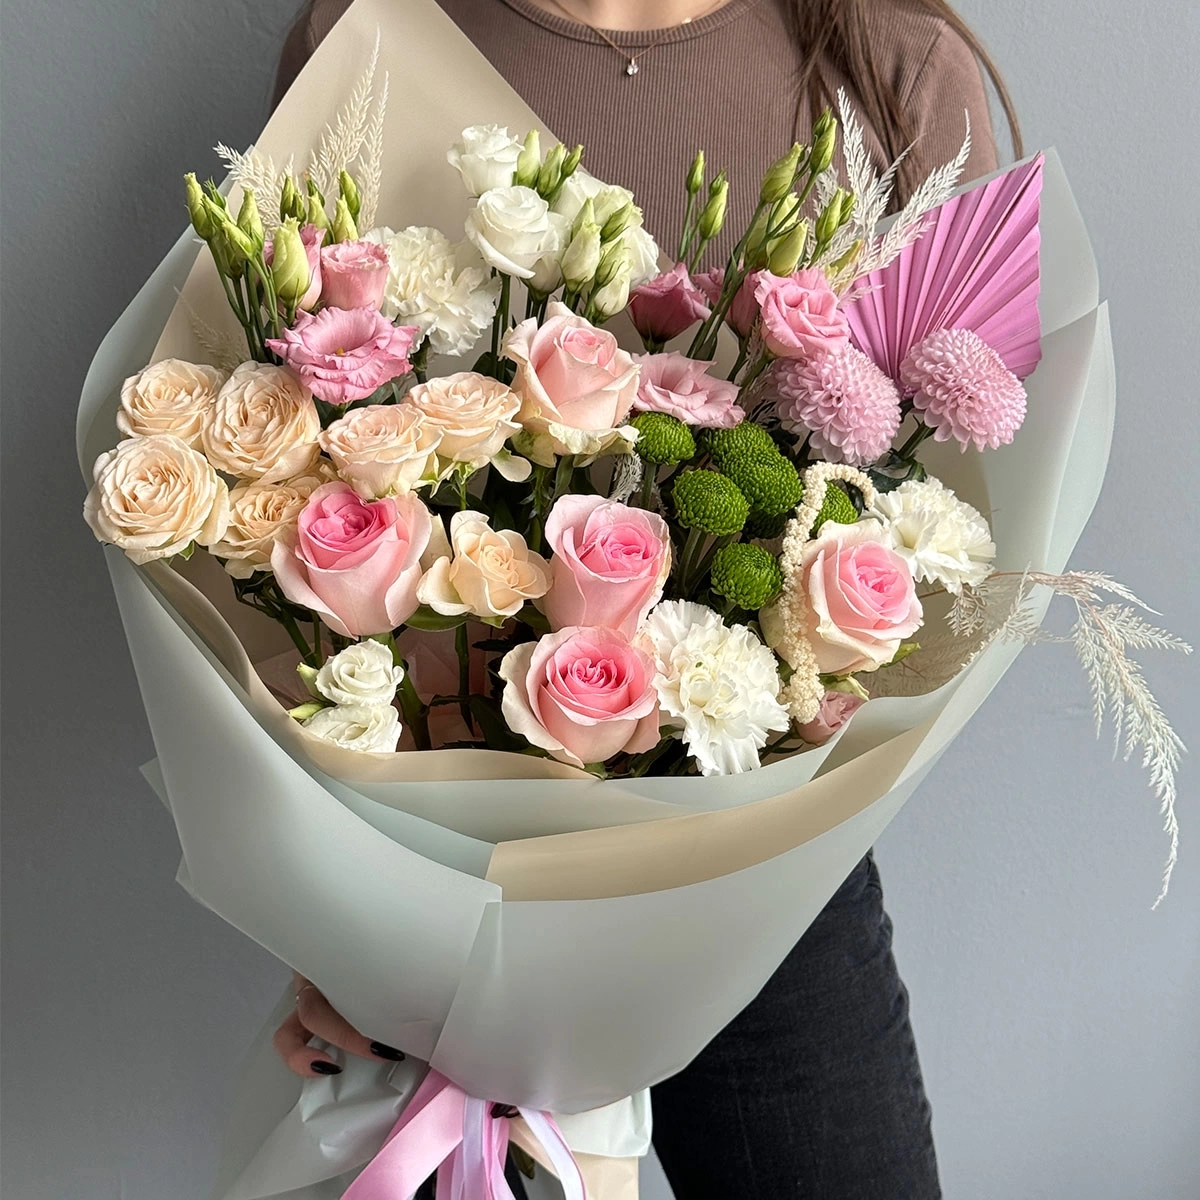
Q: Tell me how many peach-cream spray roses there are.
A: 7